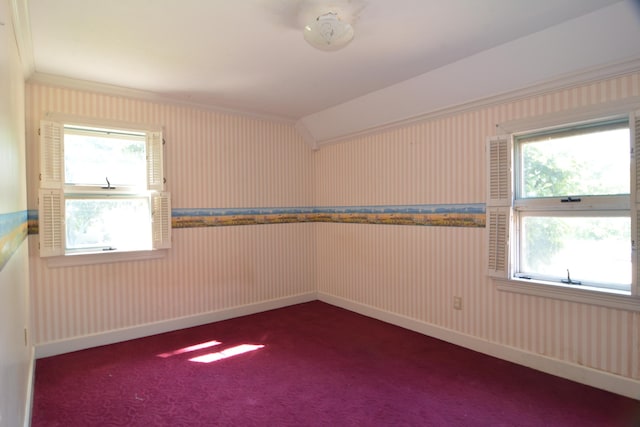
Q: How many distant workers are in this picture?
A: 0